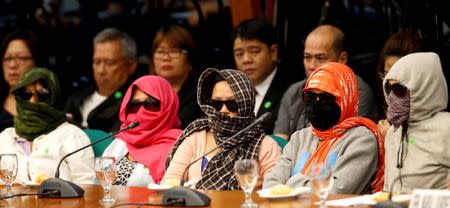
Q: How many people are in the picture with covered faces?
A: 5